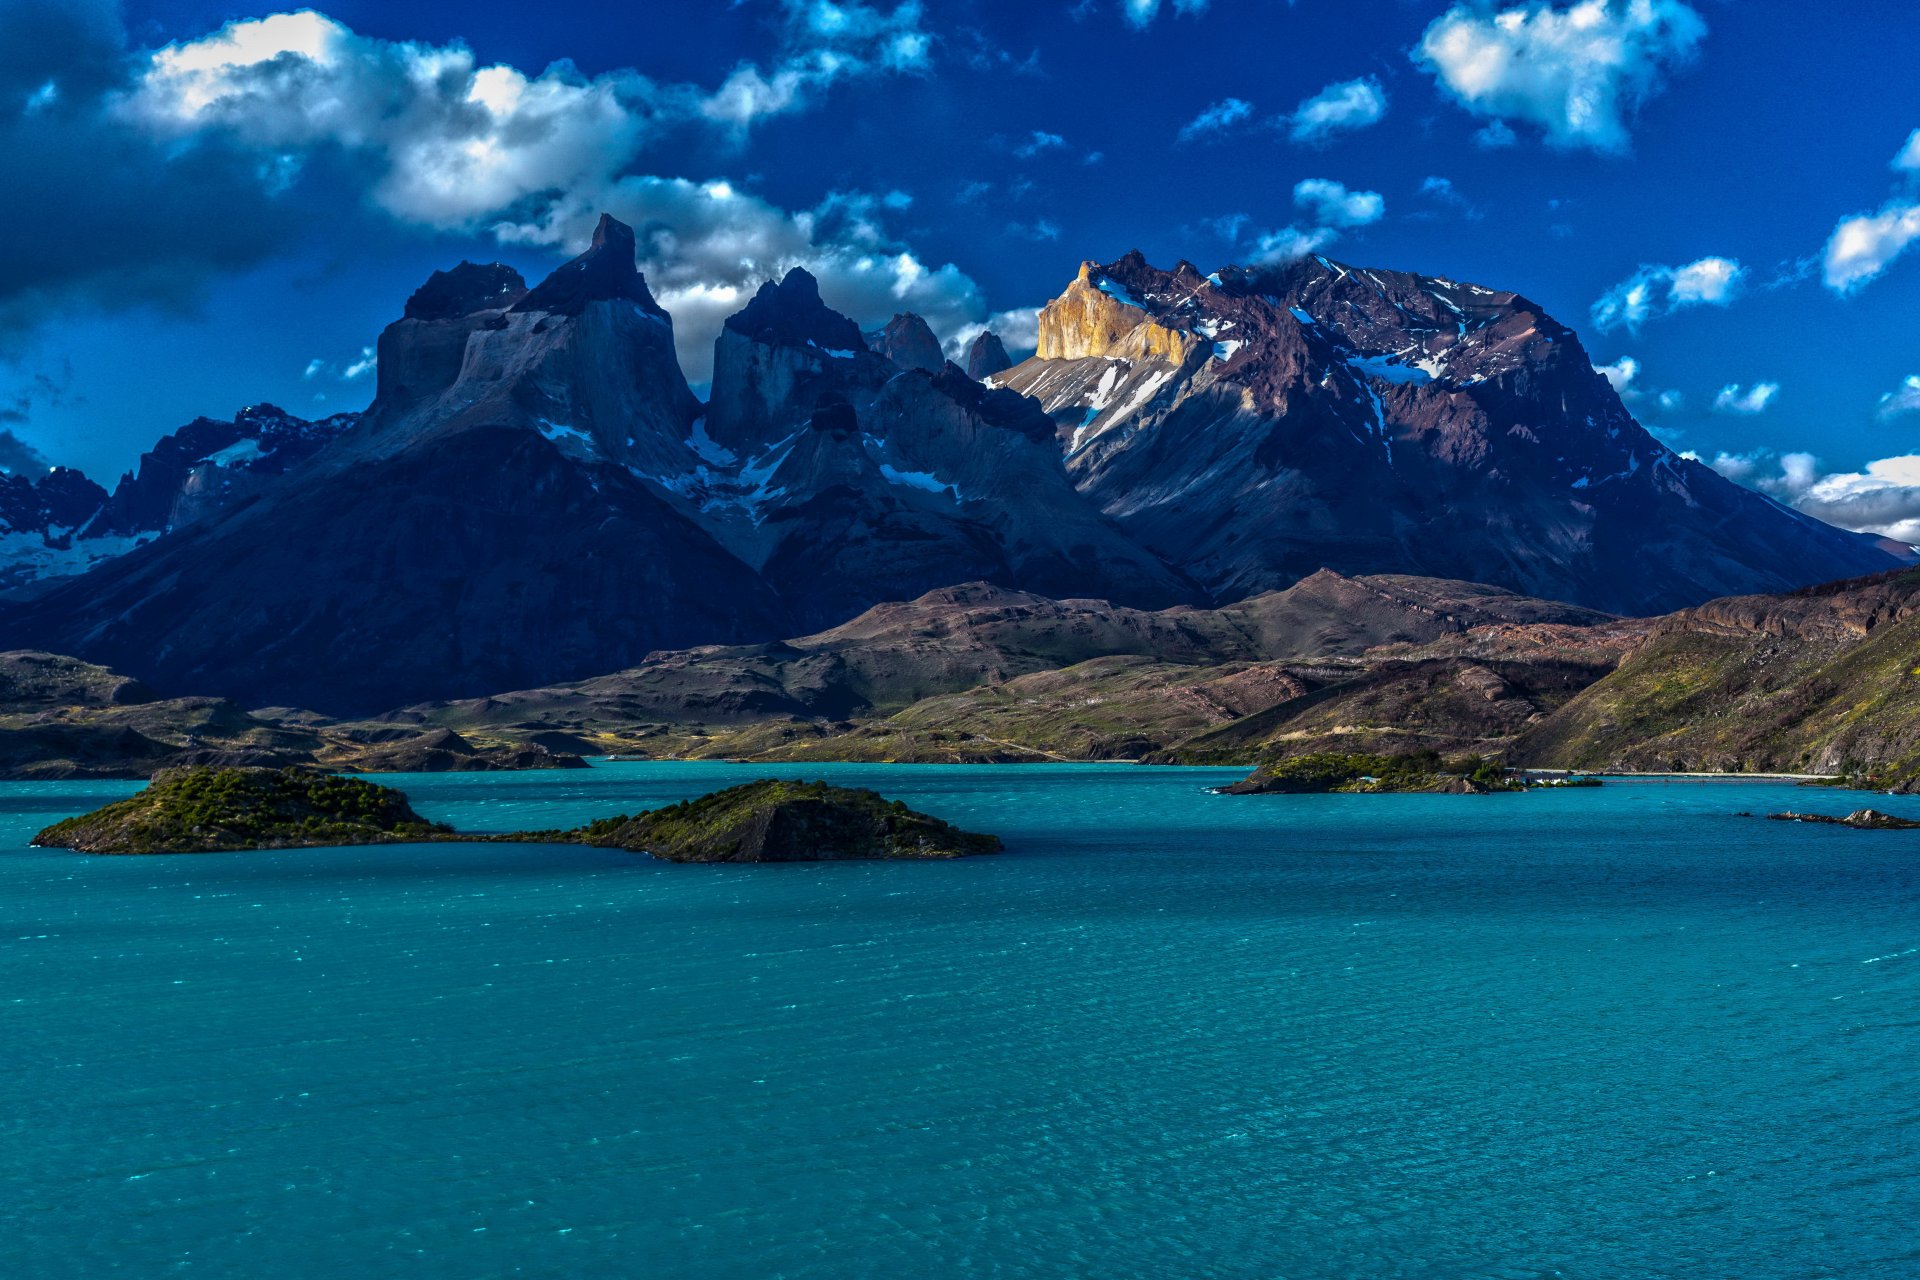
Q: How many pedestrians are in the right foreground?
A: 0